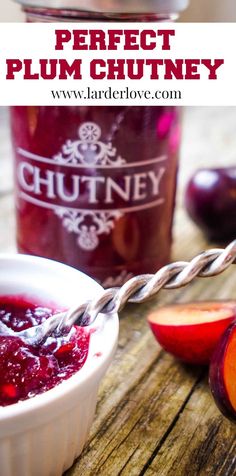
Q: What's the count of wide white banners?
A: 1